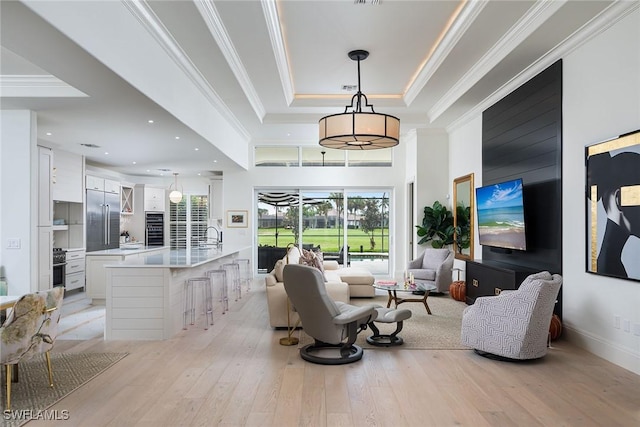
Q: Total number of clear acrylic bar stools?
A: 4